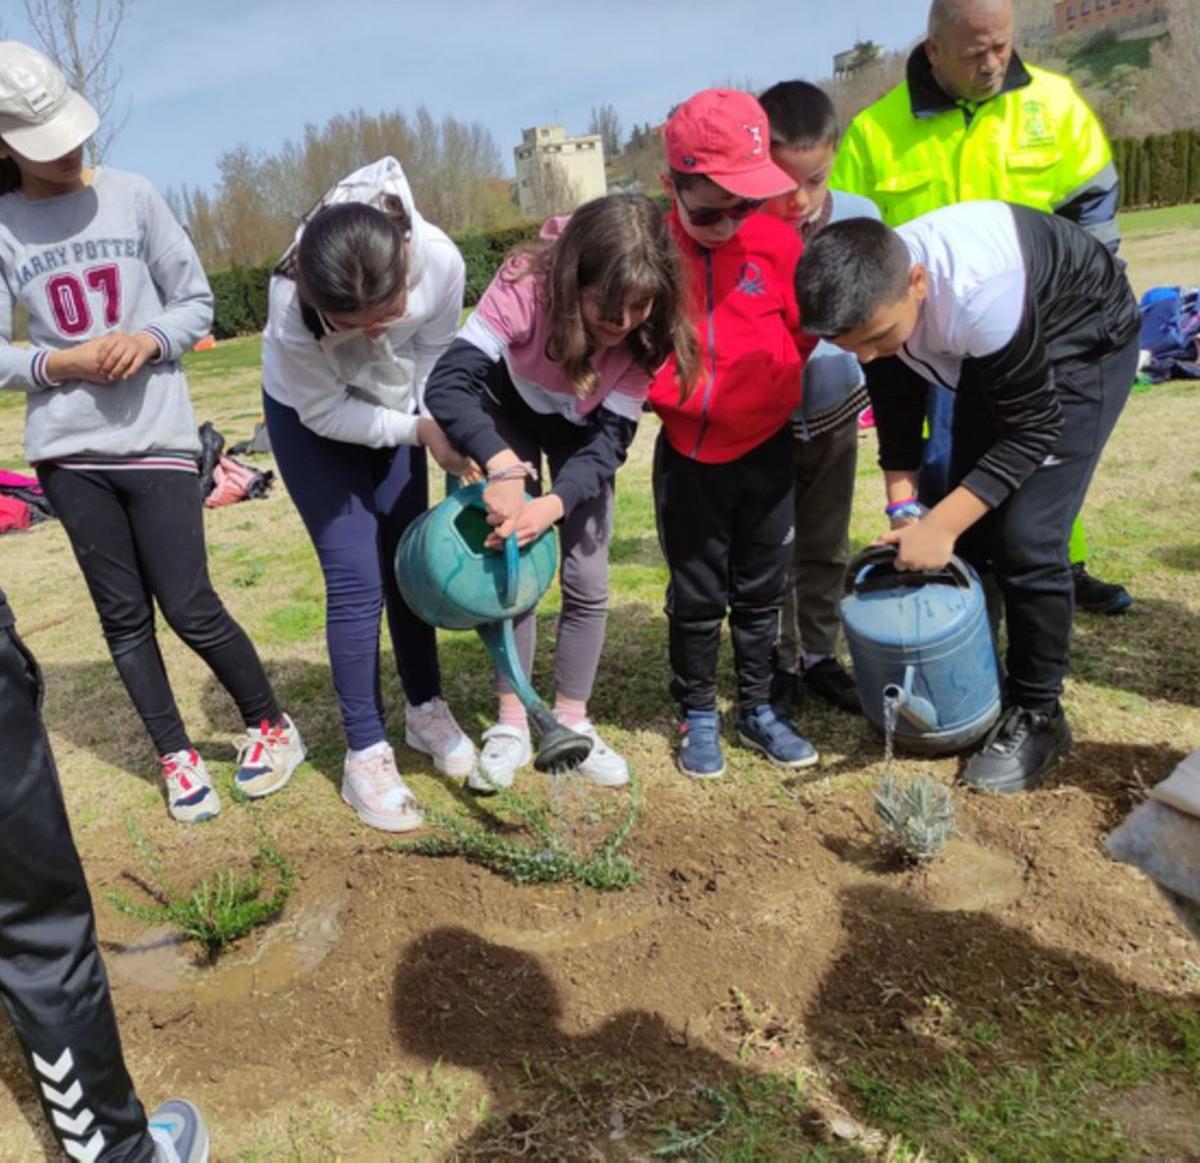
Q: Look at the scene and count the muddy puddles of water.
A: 3